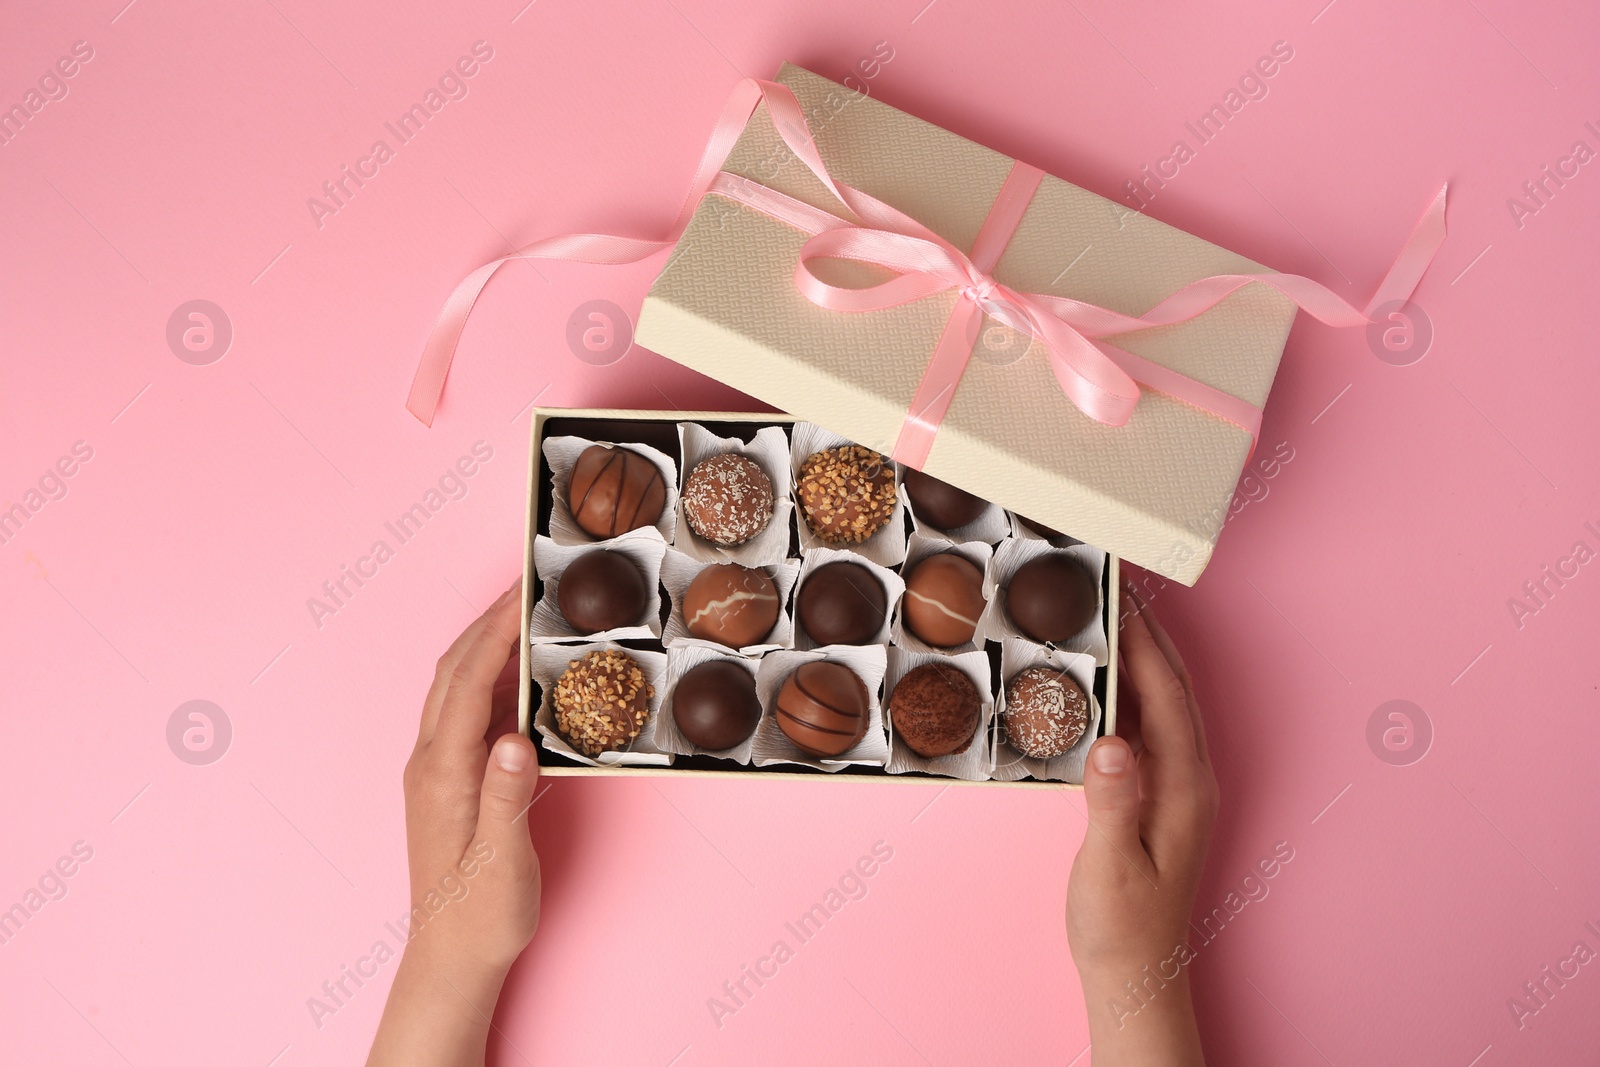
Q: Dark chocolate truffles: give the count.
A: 5